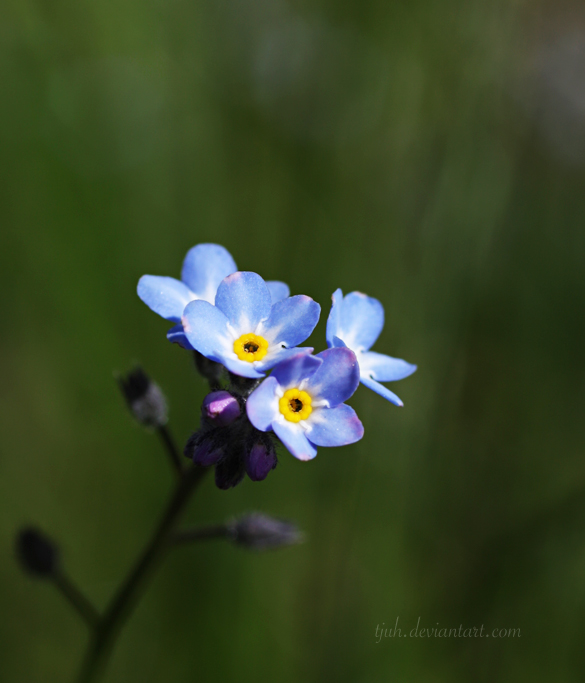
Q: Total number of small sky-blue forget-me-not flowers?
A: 4